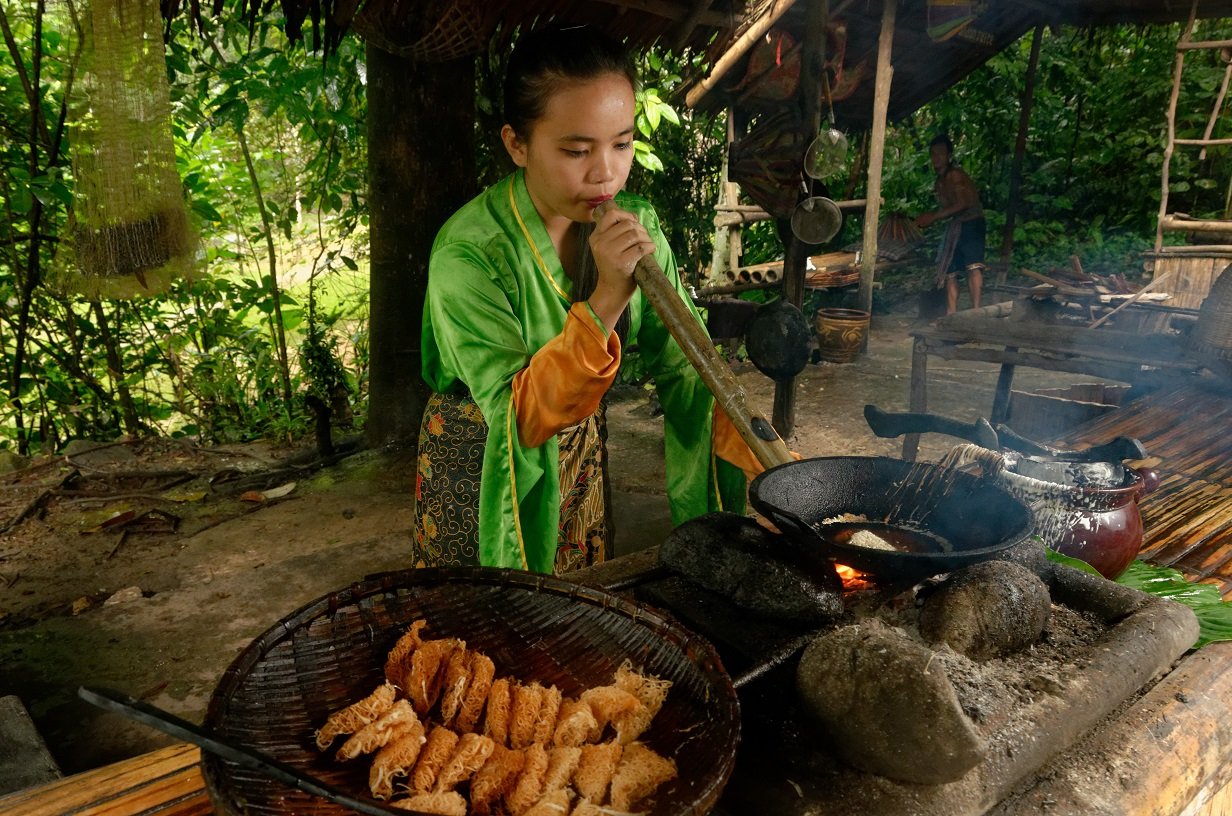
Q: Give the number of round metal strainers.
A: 2